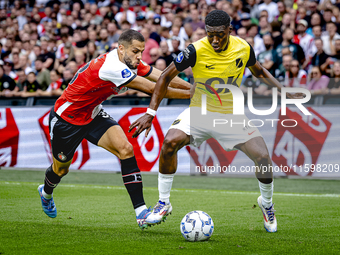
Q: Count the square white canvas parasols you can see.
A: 0